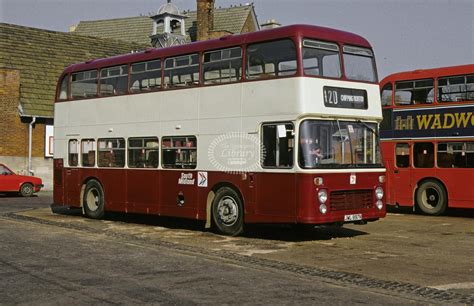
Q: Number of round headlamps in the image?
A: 4